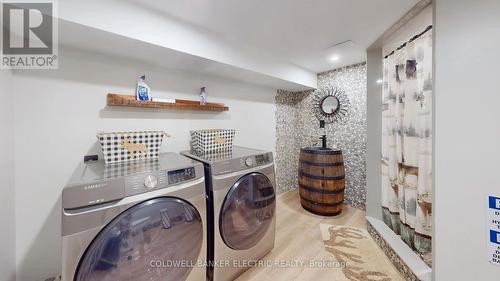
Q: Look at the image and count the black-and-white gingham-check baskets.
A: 2